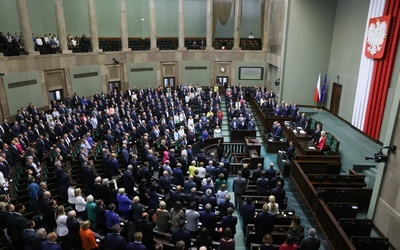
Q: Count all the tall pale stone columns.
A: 8